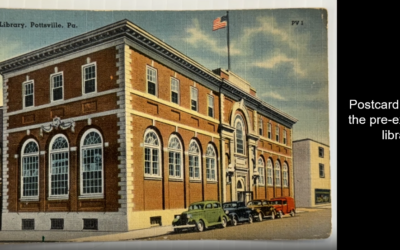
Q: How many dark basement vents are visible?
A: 4